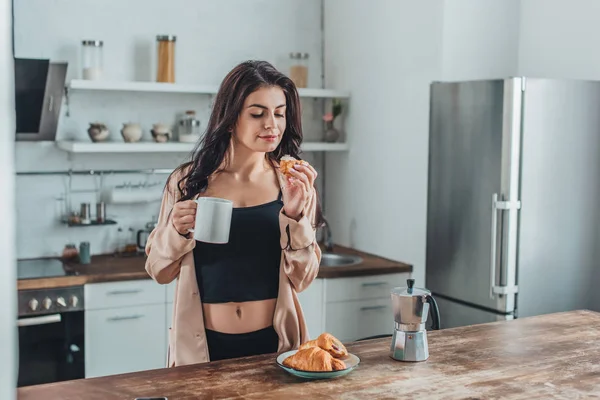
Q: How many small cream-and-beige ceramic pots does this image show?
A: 3